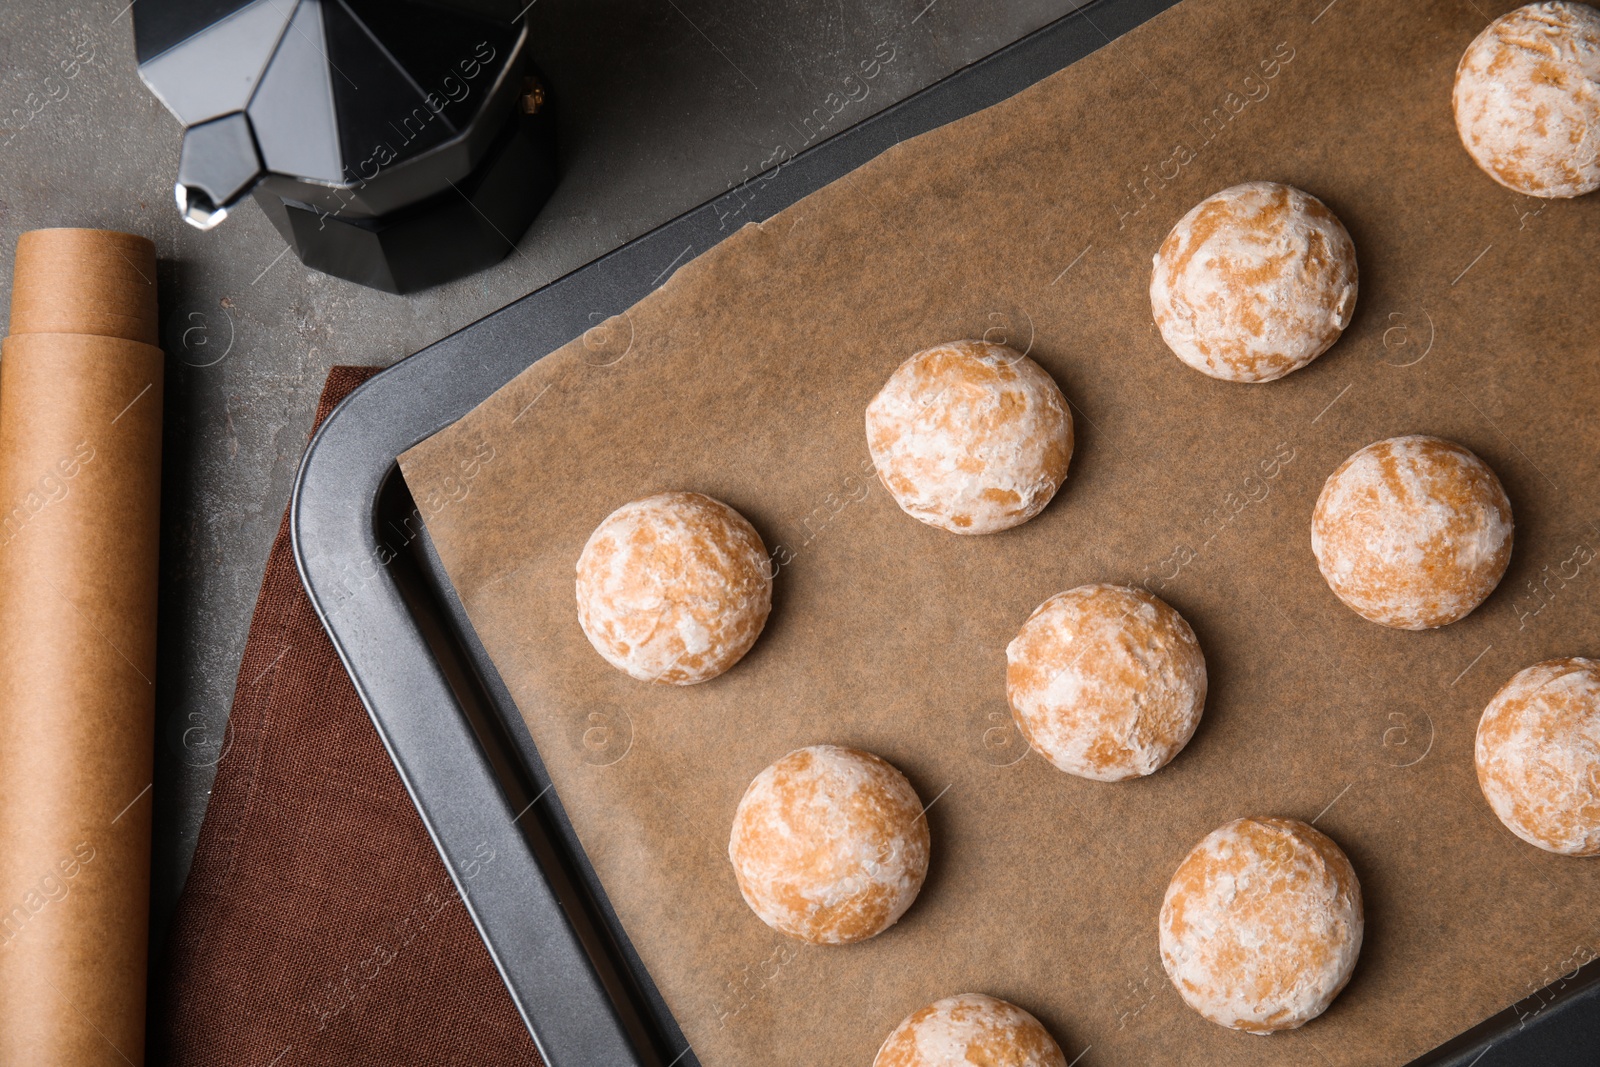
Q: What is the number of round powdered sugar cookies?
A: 10